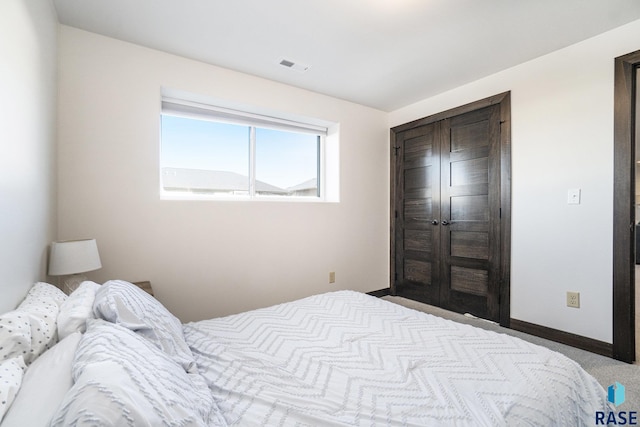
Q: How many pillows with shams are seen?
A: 2